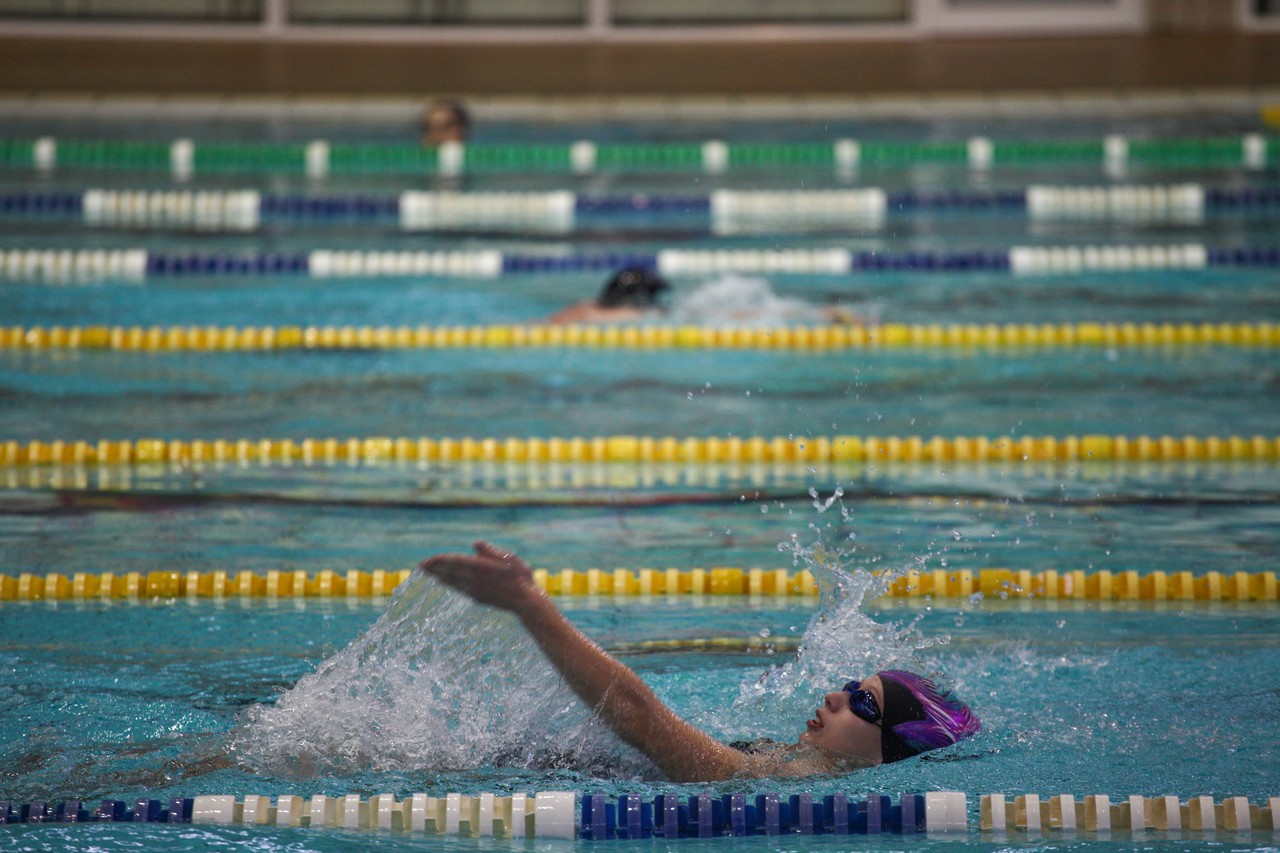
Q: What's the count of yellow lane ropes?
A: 3